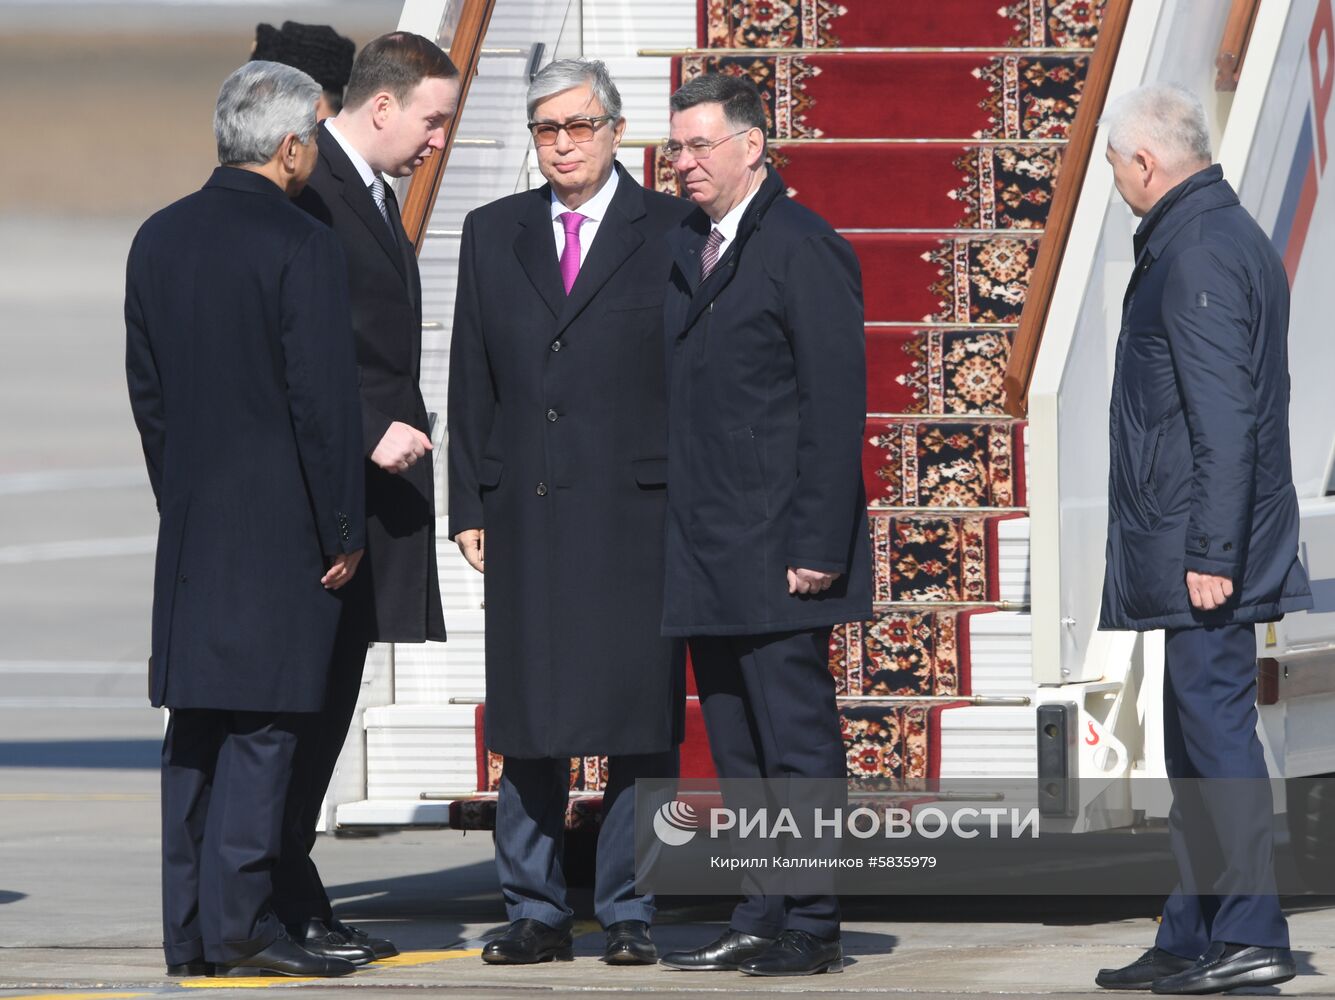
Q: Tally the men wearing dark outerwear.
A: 5